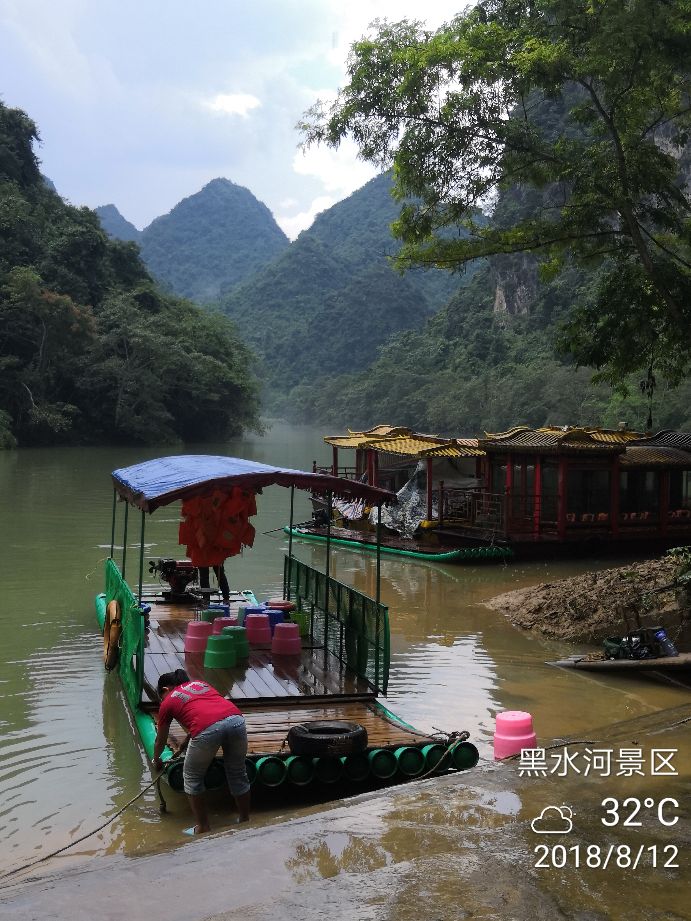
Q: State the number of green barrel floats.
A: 11